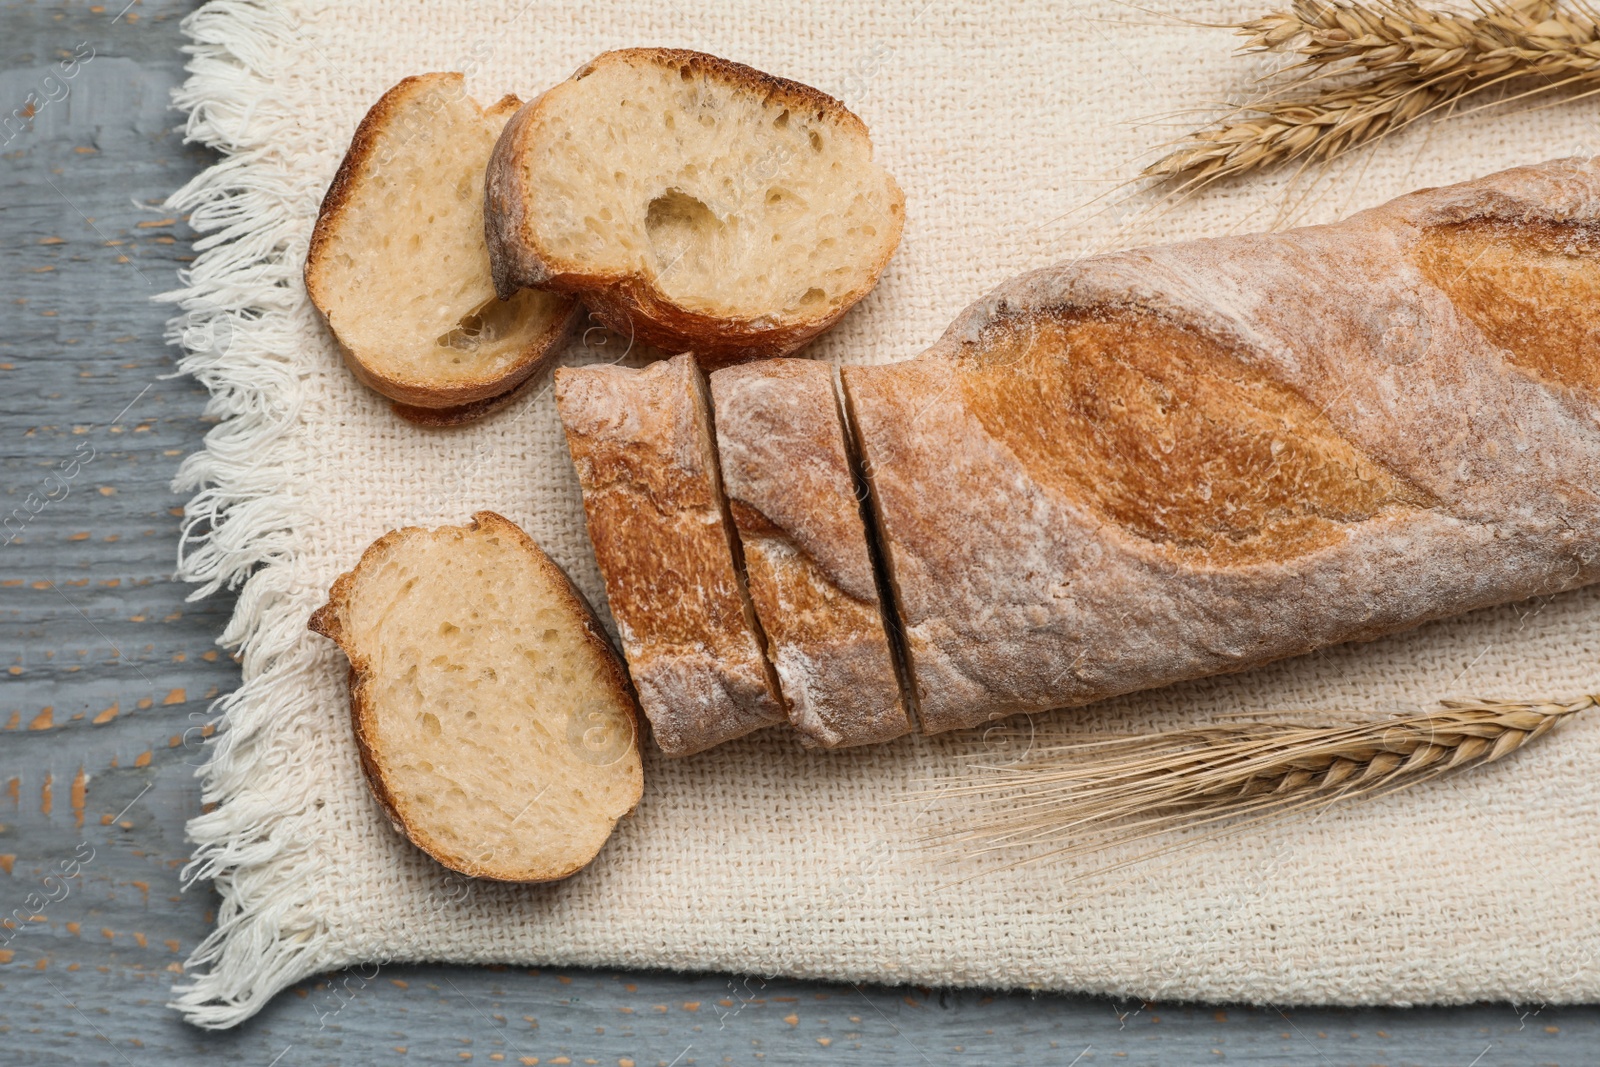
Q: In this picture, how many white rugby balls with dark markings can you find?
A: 0